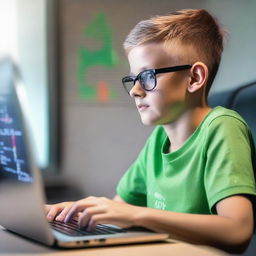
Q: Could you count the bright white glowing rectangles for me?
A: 1